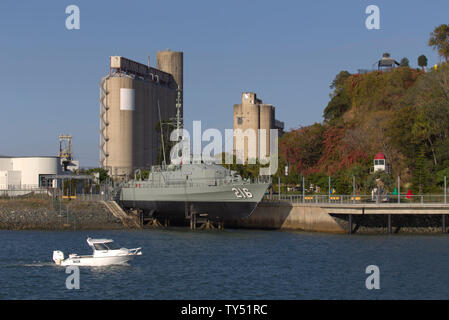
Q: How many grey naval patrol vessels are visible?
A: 1